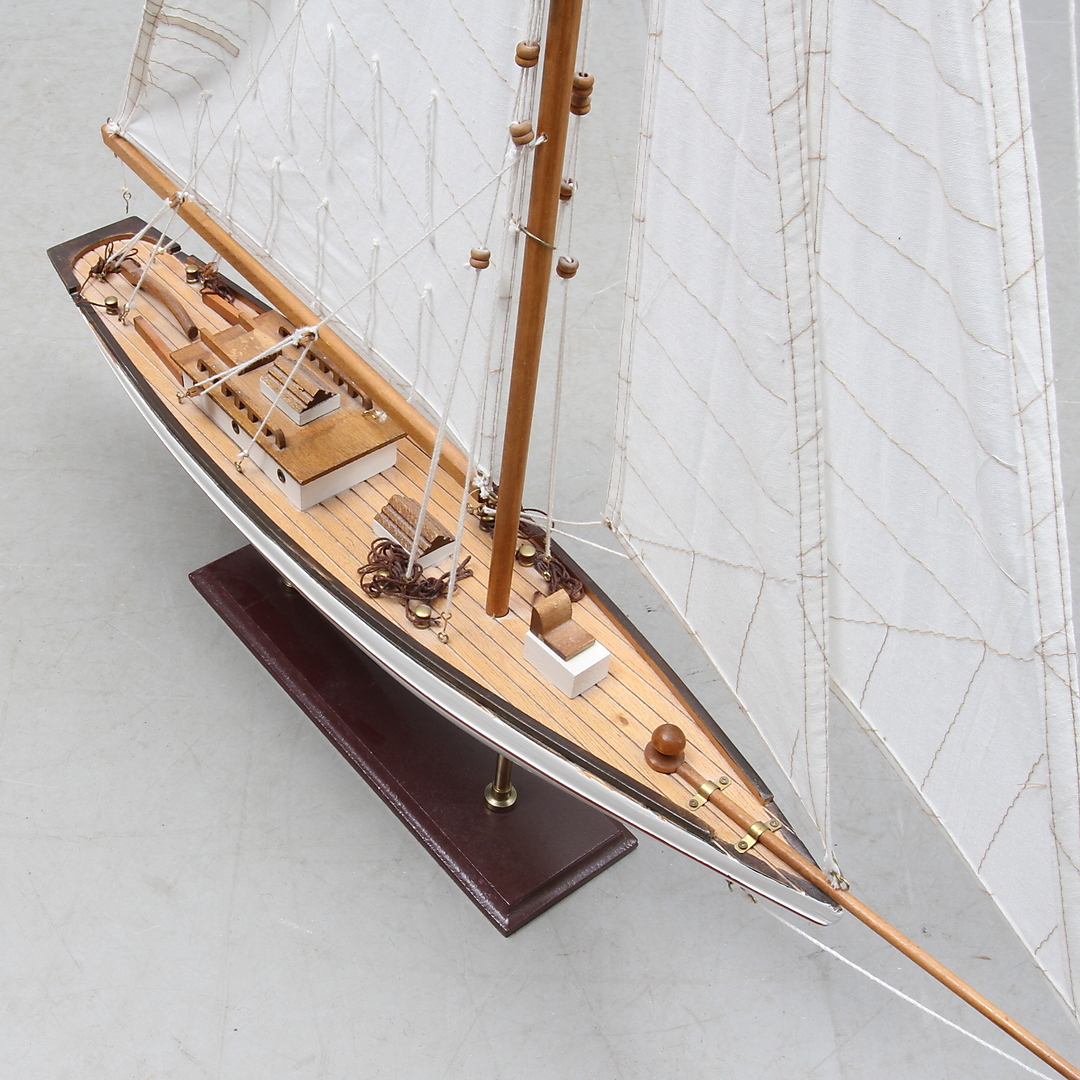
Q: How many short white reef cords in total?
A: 11